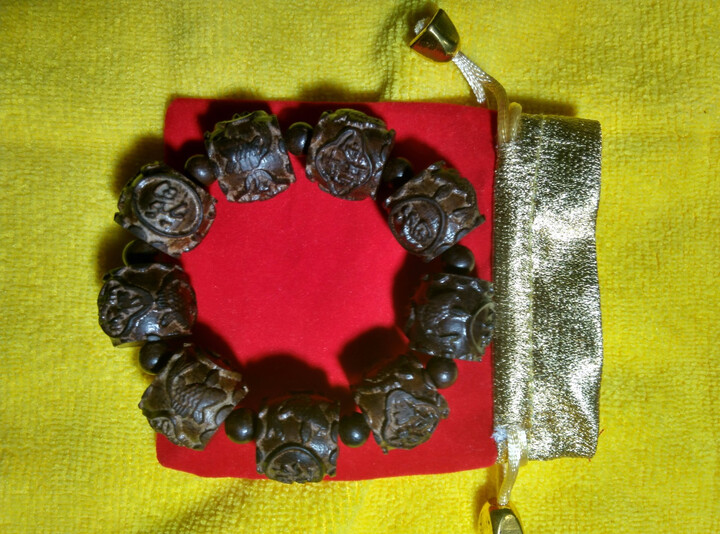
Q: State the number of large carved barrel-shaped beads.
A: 9